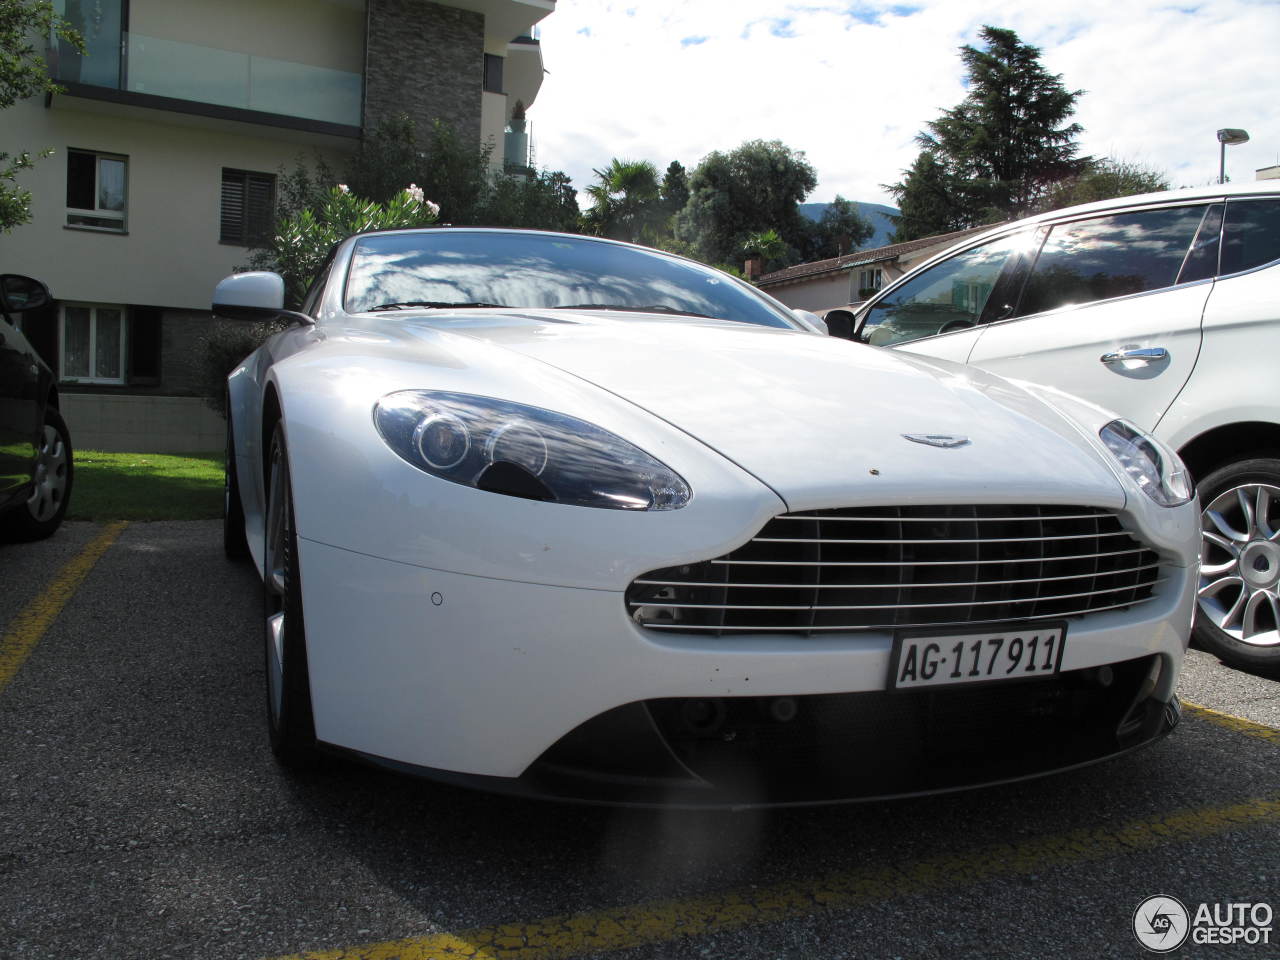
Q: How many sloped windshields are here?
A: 1